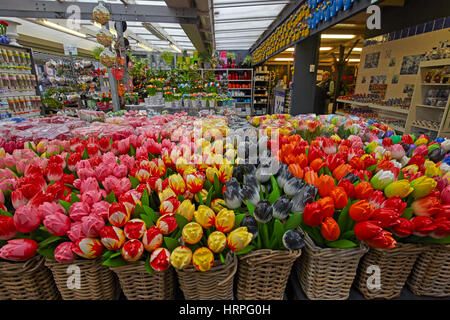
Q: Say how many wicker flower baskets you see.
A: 8